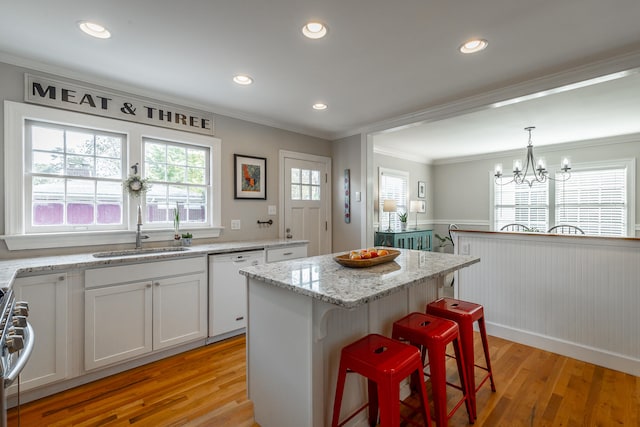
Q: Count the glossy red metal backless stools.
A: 3